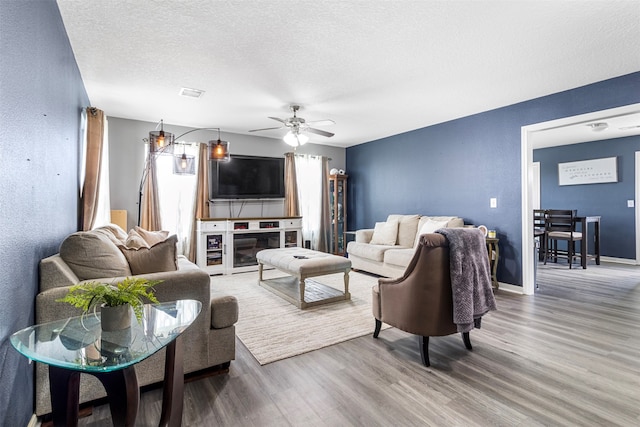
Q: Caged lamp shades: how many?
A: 3